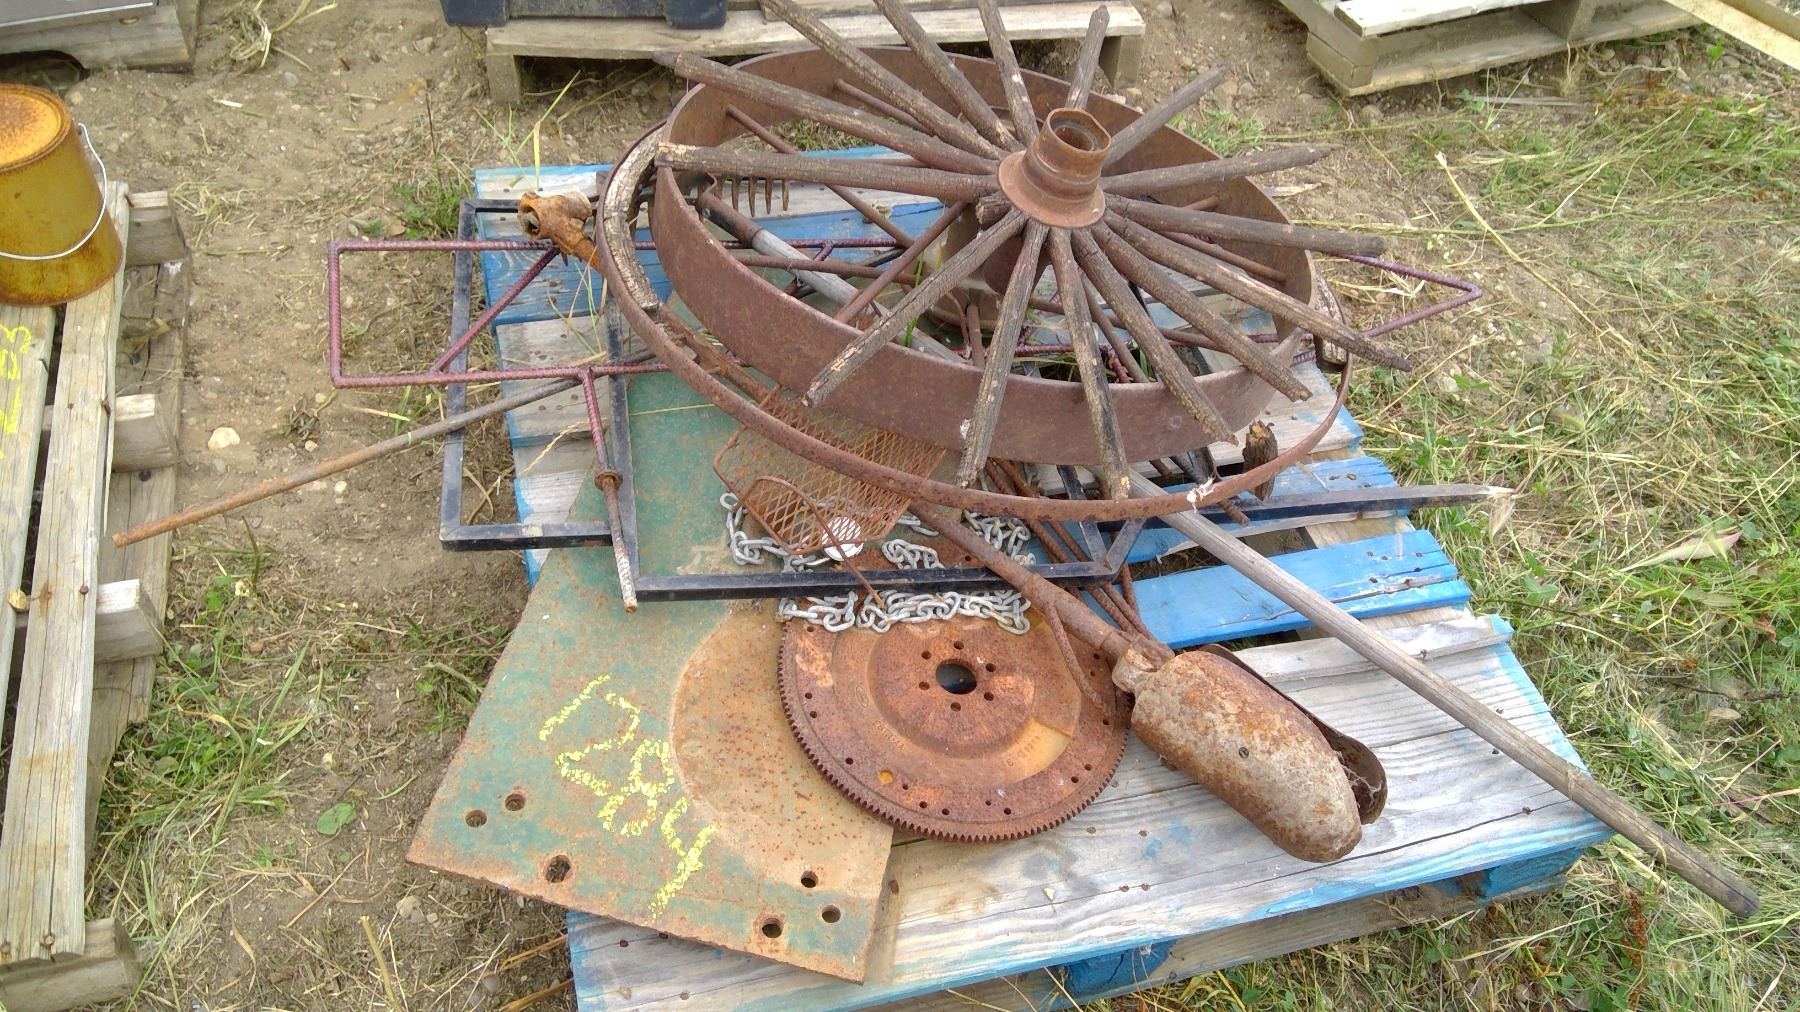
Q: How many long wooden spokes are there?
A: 15